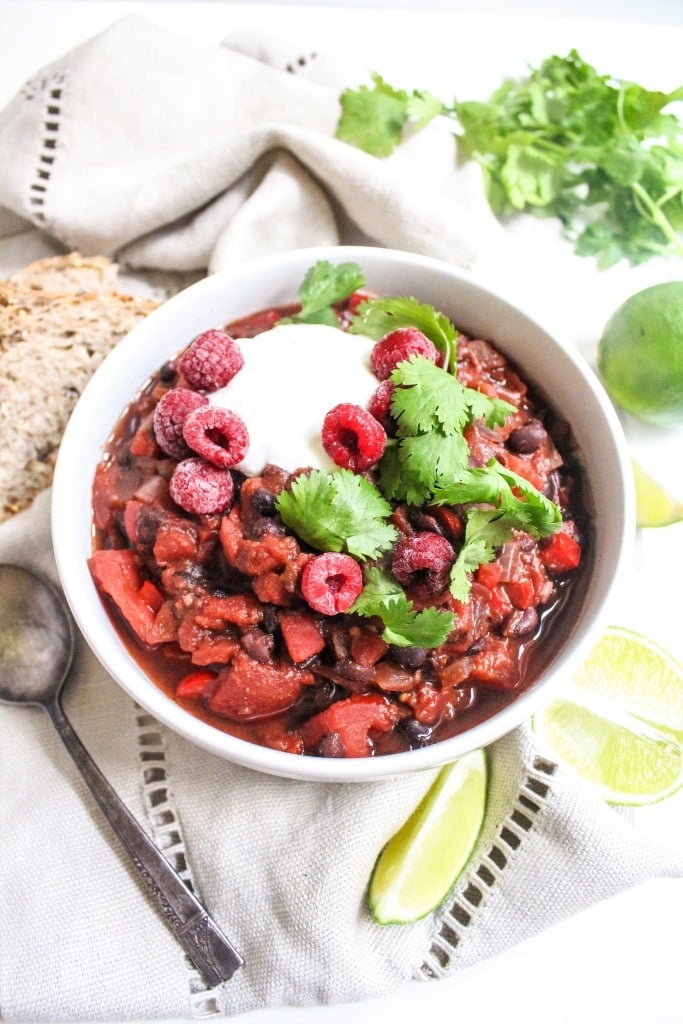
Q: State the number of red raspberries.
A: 9